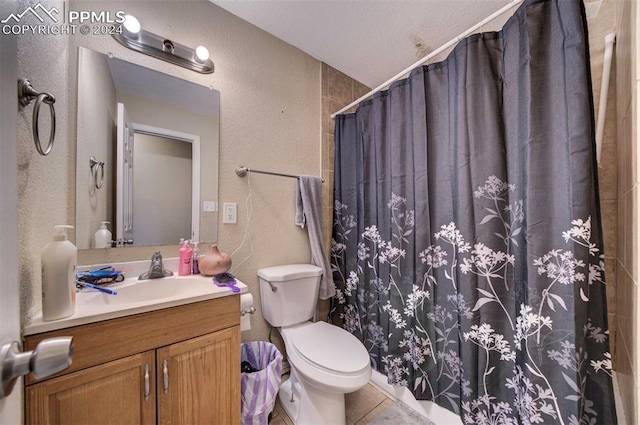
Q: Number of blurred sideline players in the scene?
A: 0